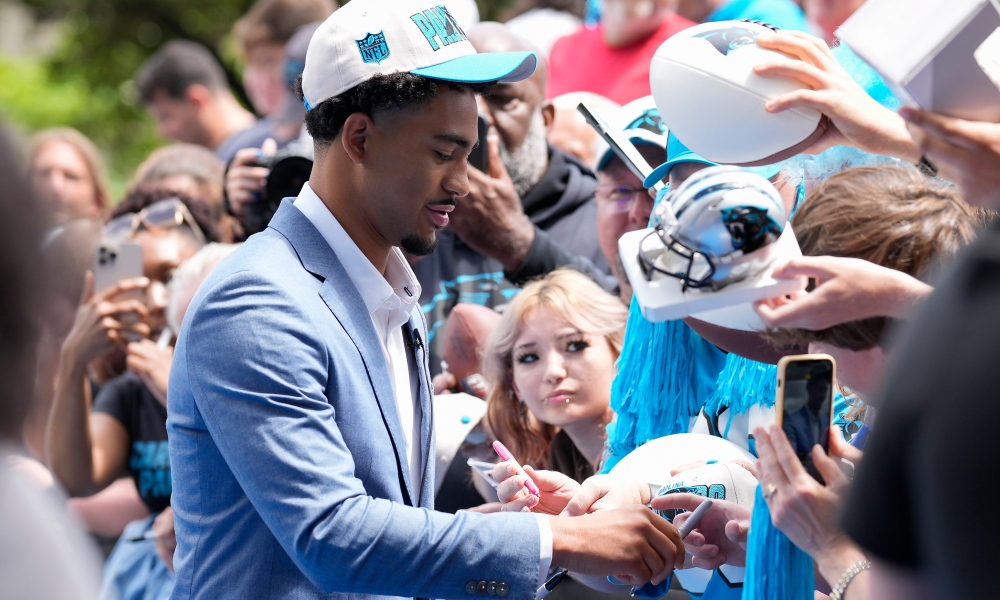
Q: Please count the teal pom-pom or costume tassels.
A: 3